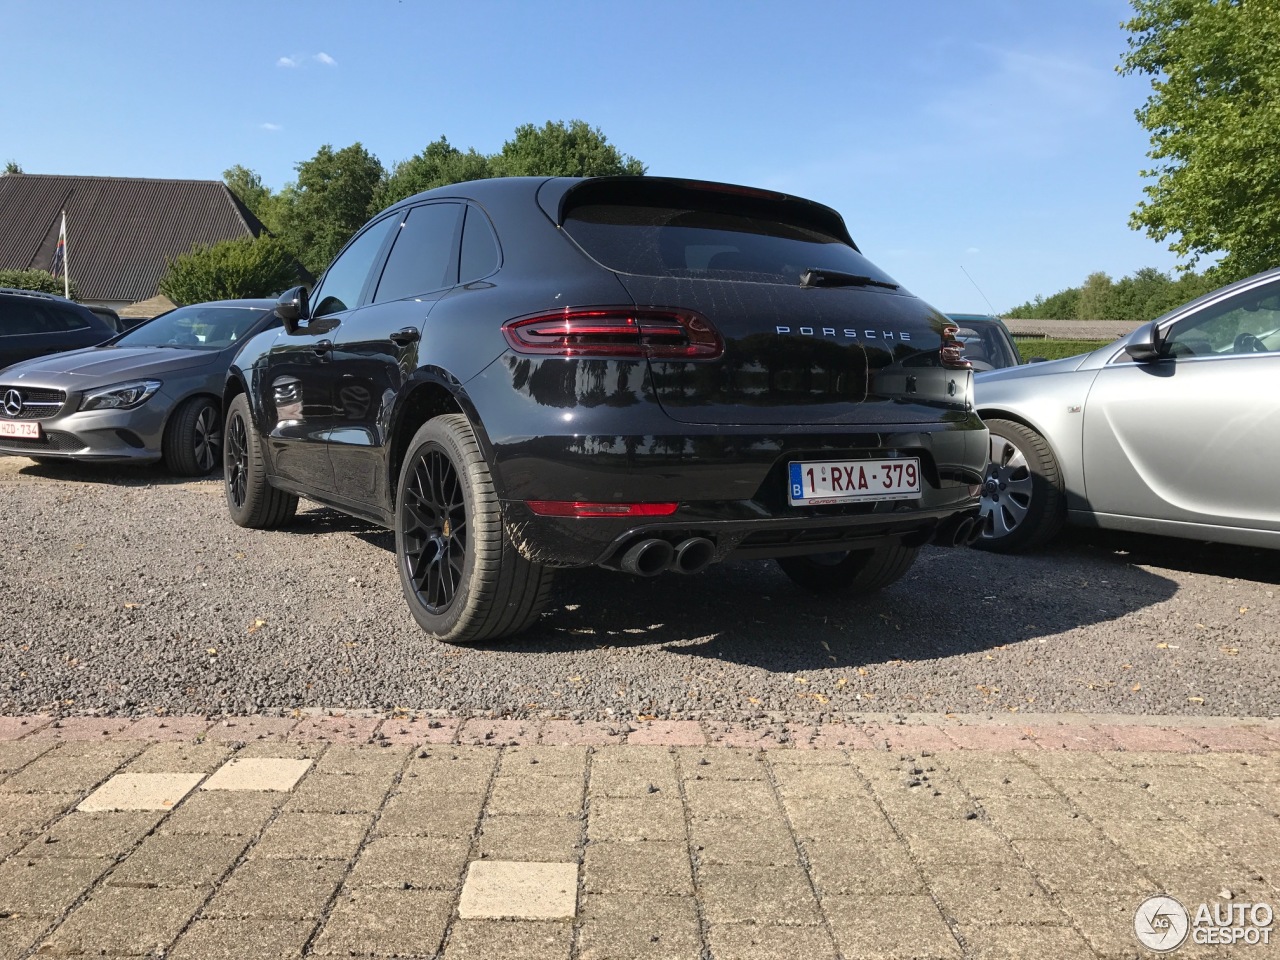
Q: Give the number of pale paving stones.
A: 3